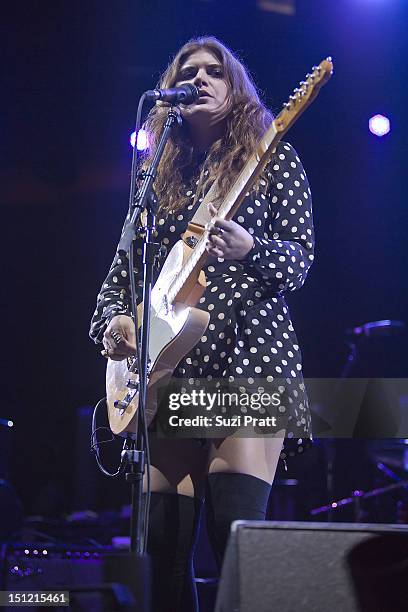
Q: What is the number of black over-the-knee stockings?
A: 2